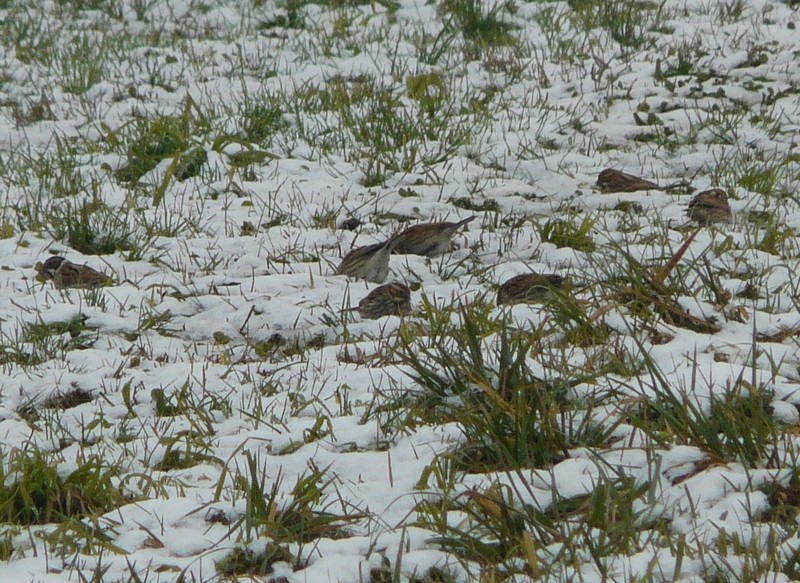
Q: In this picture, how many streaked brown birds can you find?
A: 7